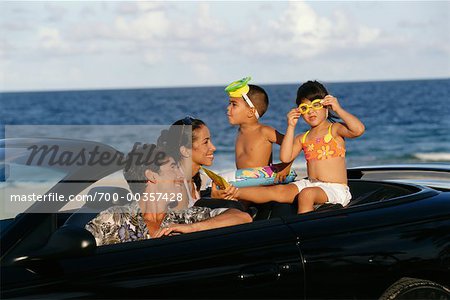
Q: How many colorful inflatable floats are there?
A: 1